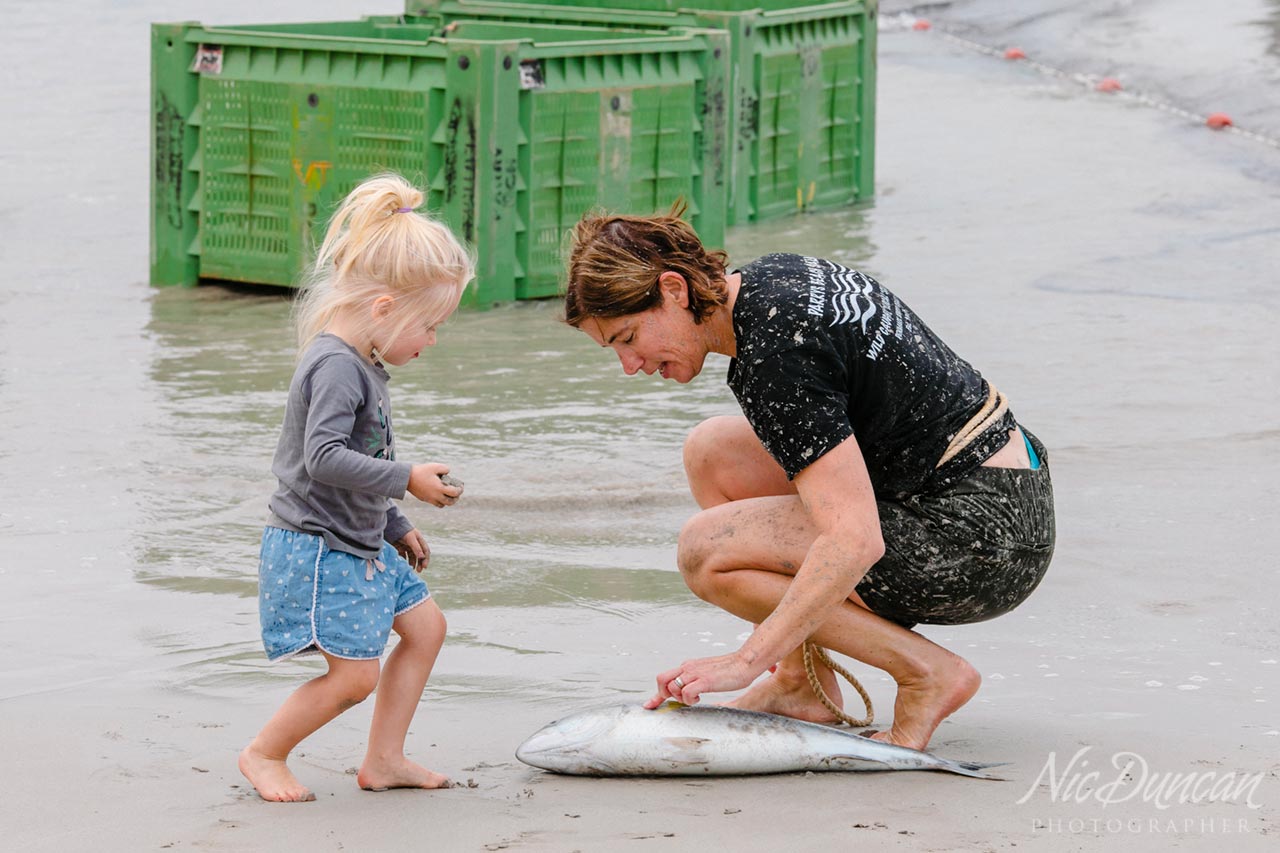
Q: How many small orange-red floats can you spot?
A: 4